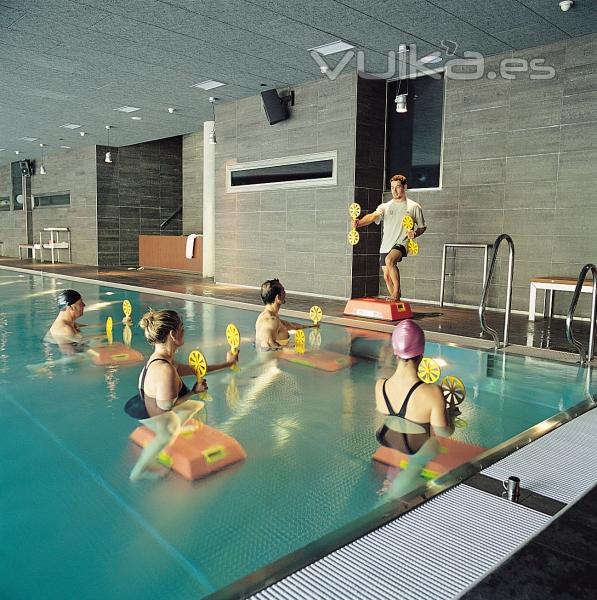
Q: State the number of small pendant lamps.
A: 4